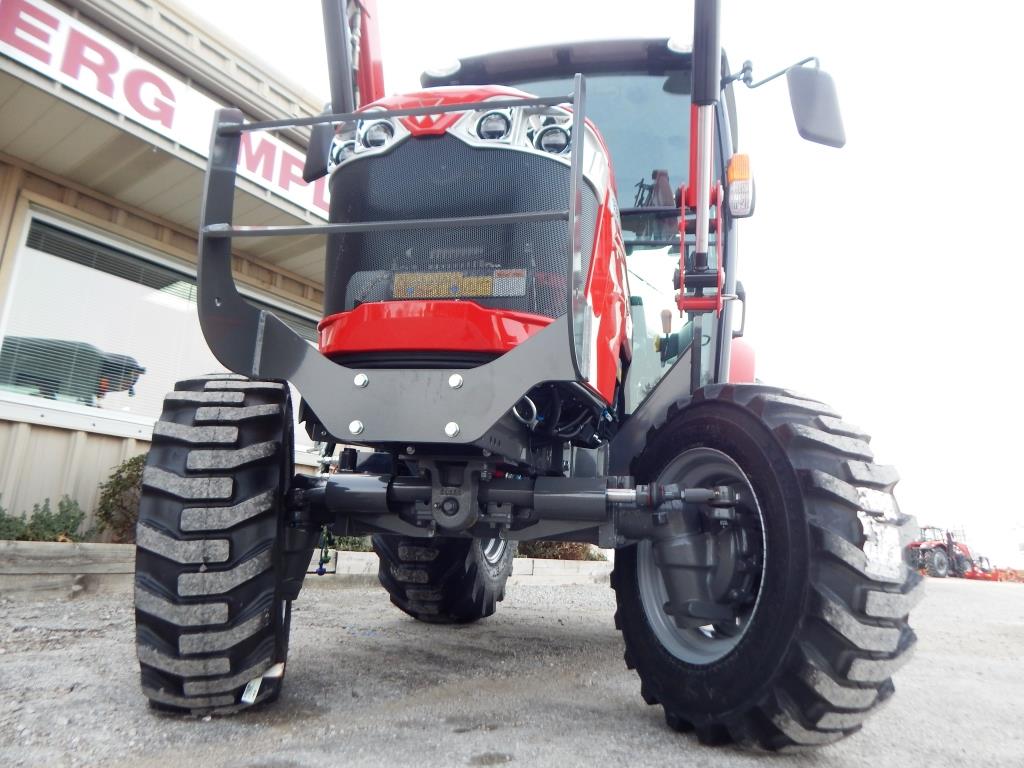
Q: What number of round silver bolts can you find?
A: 4